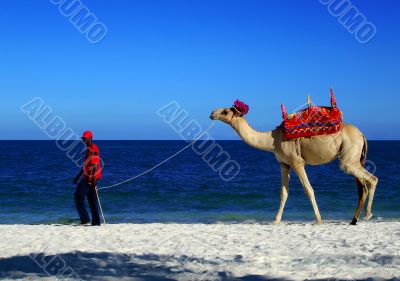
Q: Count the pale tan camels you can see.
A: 1